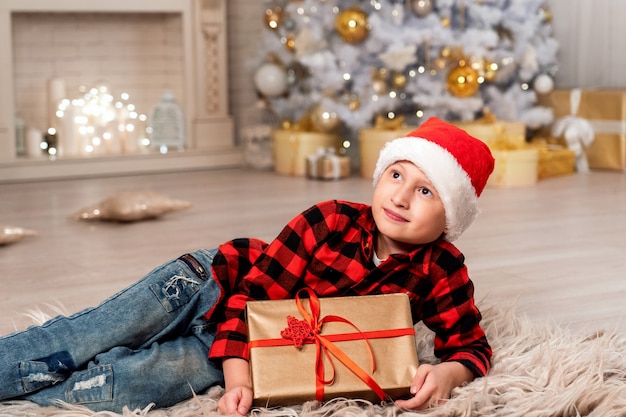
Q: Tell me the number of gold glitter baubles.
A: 2